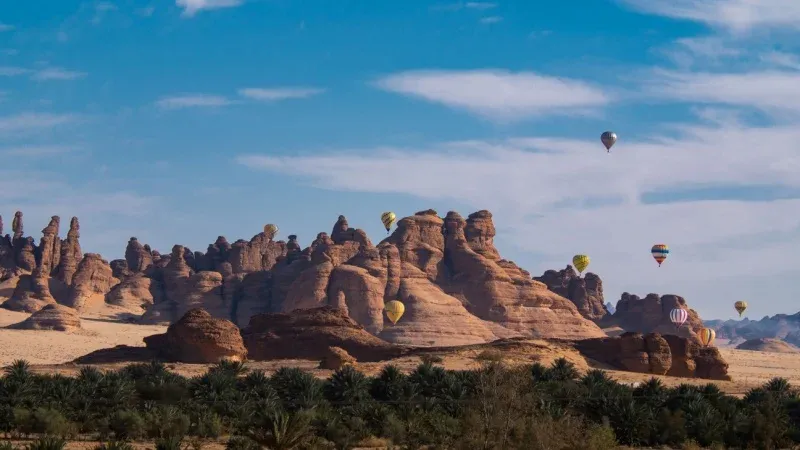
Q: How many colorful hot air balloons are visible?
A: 9